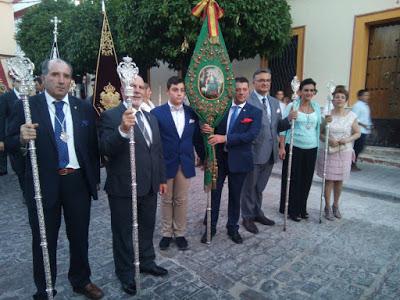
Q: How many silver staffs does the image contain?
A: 4